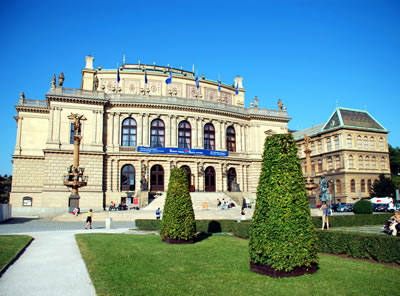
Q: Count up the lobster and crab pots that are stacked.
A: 0